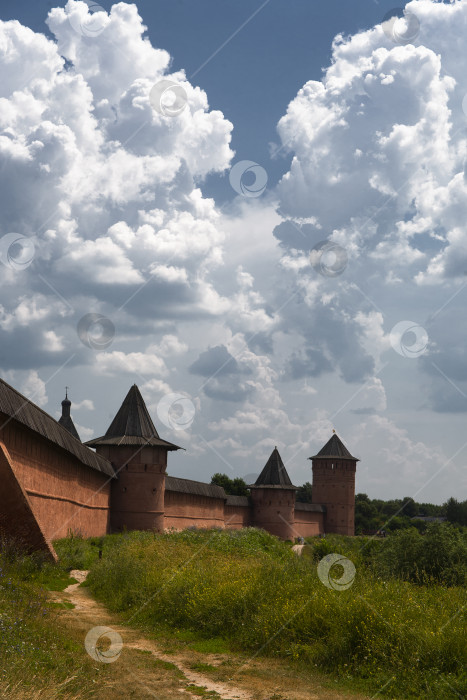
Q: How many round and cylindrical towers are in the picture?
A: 2